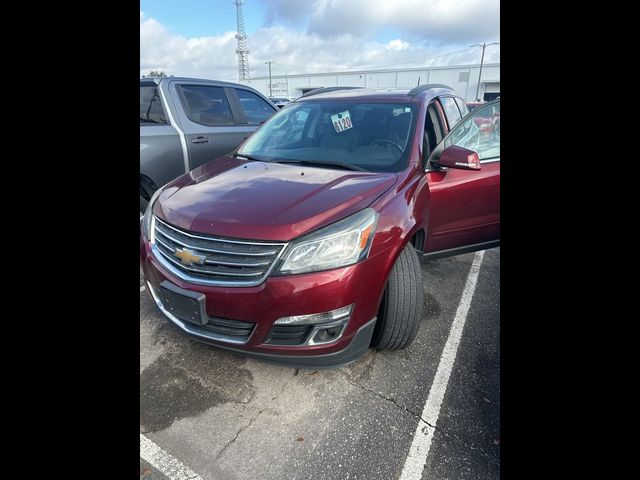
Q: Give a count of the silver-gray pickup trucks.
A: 1